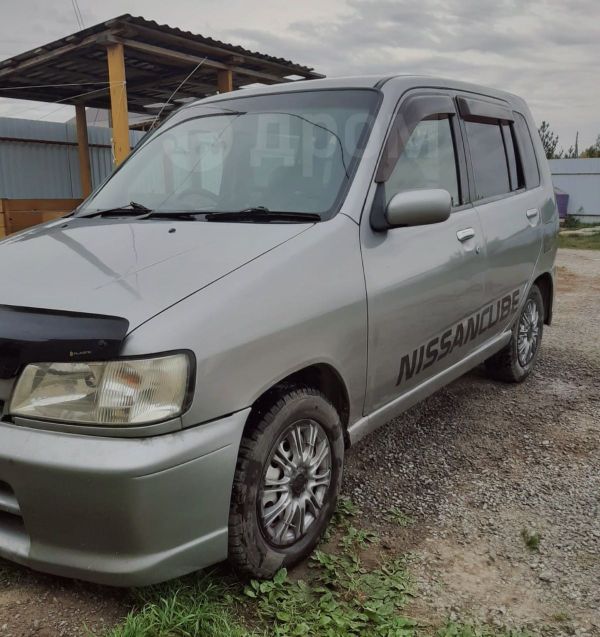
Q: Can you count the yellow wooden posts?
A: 3